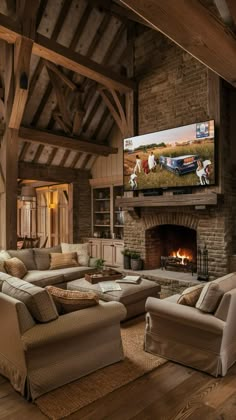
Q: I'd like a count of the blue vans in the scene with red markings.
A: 1